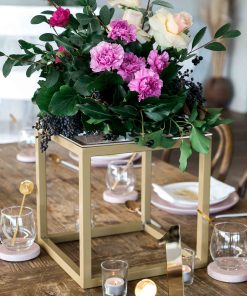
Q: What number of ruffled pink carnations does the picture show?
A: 5